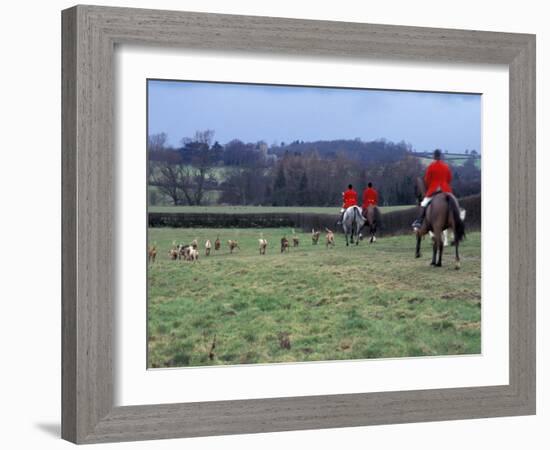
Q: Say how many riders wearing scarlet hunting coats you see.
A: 3